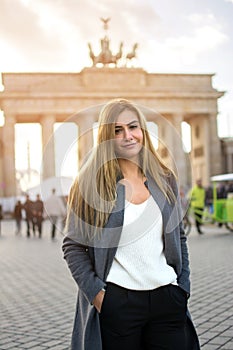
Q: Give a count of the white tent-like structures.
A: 1